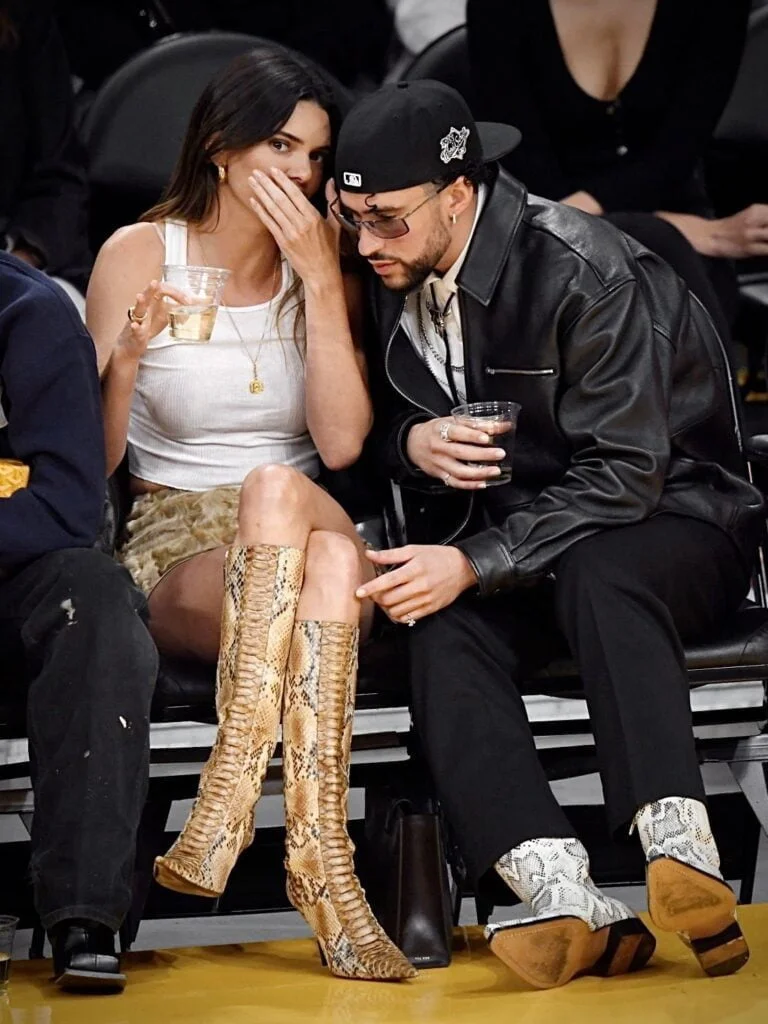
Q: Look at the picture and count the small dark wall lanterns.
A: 0